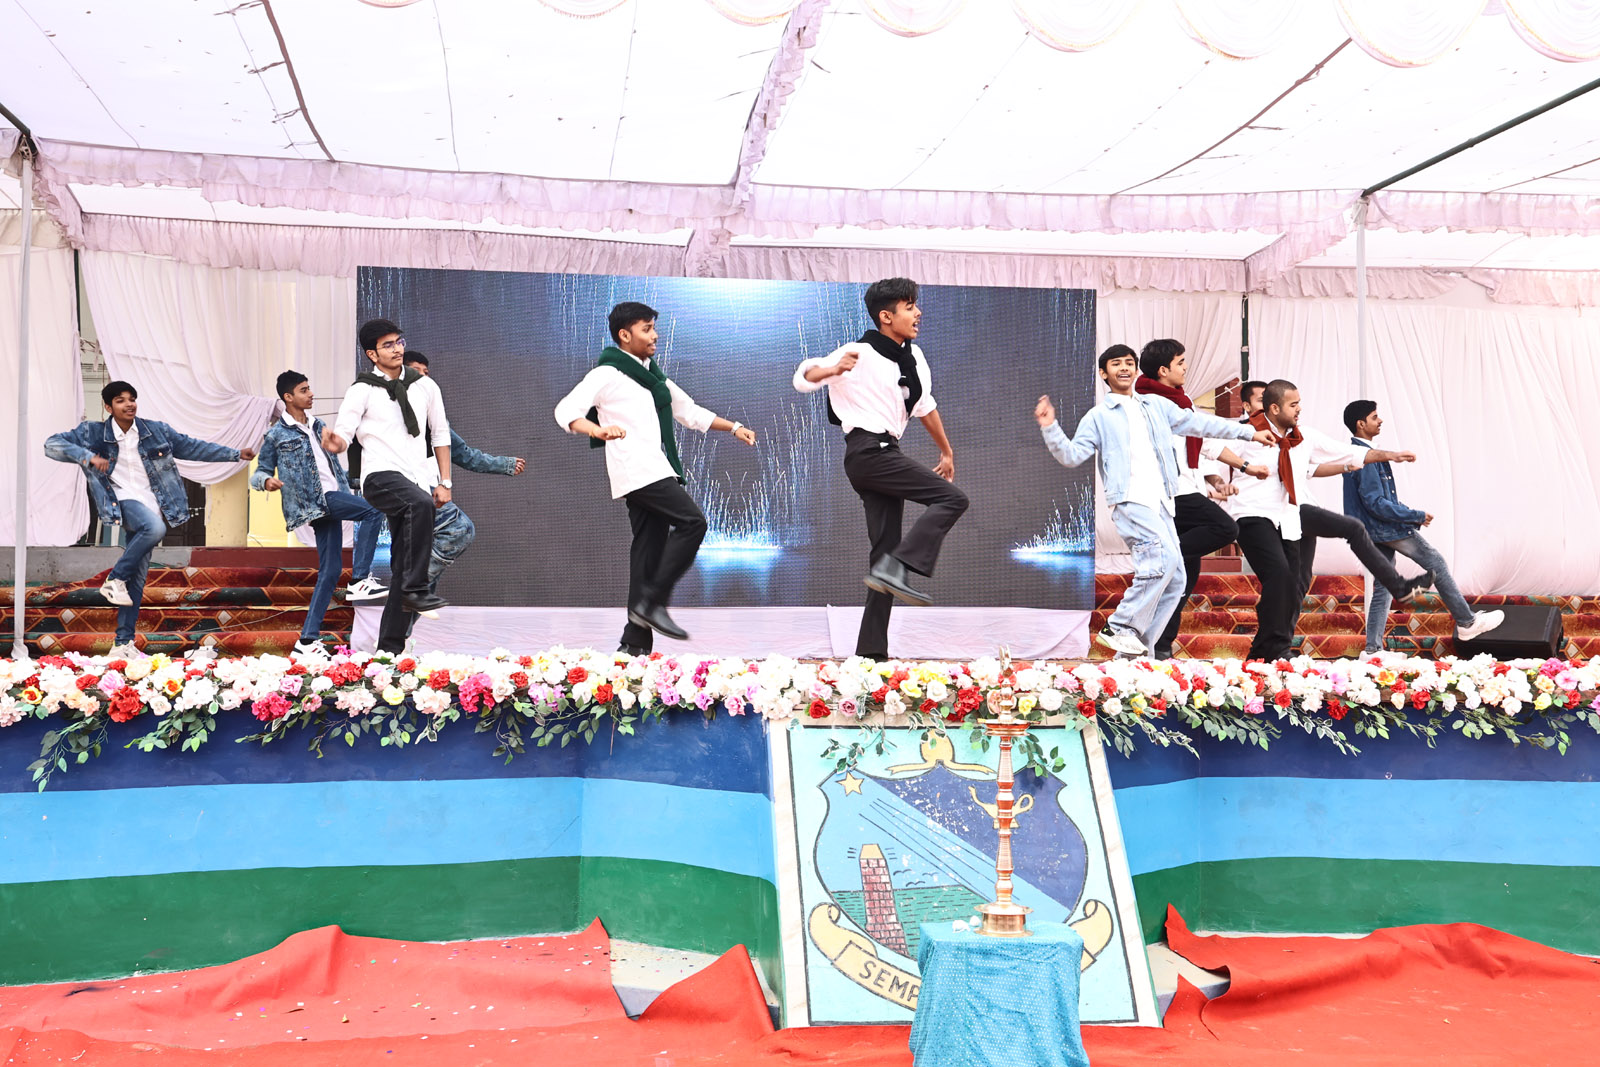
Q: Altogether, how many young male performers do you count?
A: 11